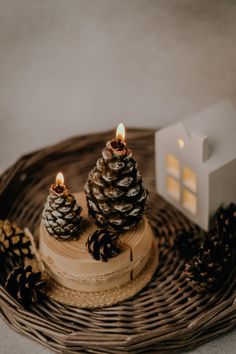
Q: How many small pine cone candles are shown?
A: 1